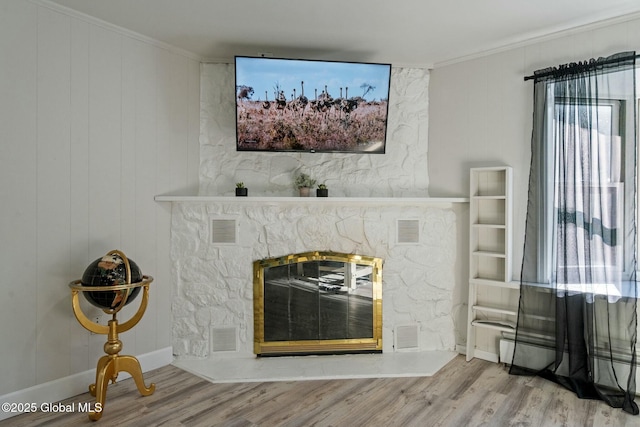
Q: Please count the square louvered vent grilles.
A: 4